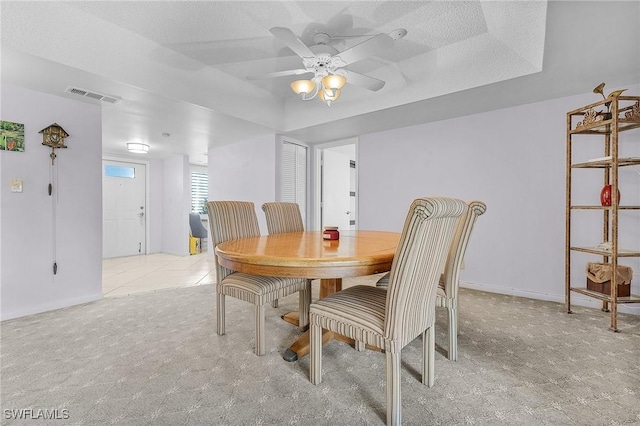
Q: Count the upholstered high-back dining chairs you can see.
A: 4